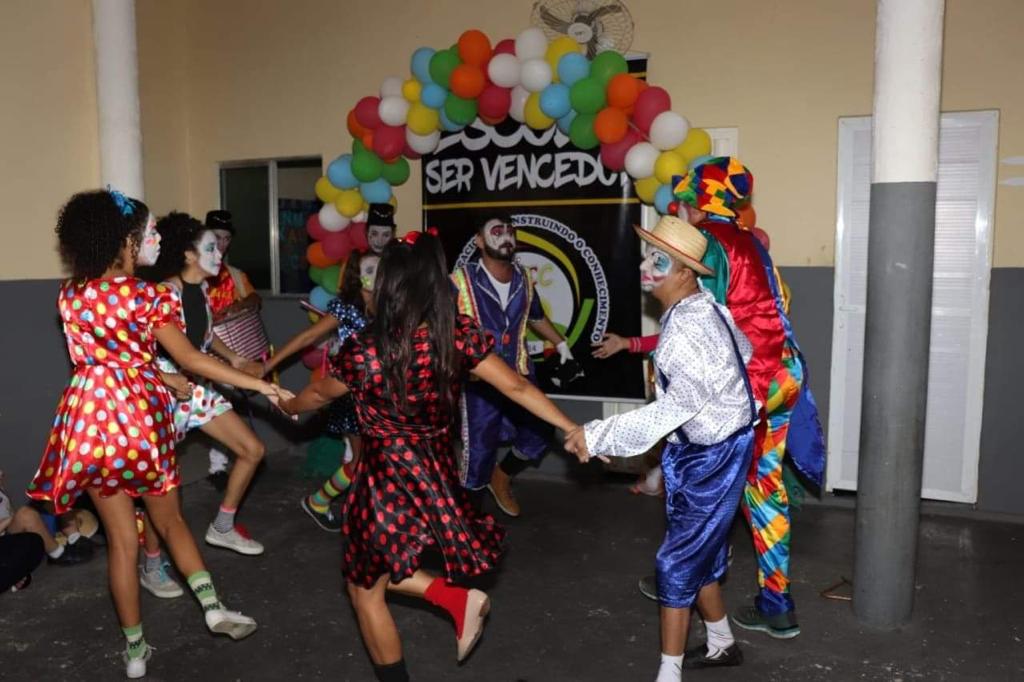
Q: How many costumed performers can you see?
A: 9